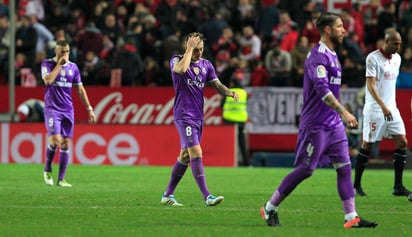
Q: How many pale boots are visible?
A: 4